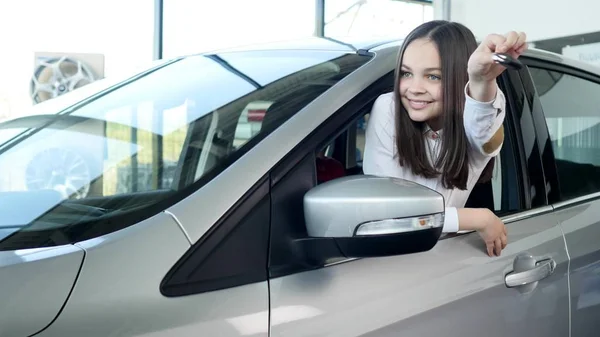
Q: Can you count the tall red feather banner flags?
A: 0